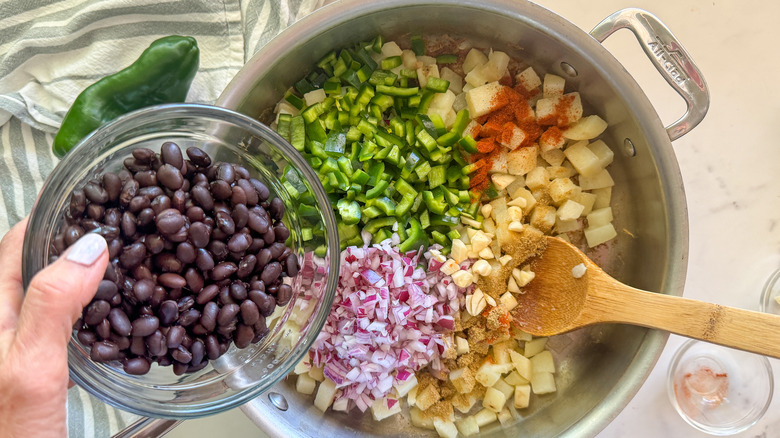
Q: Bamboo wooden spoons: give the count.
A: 1